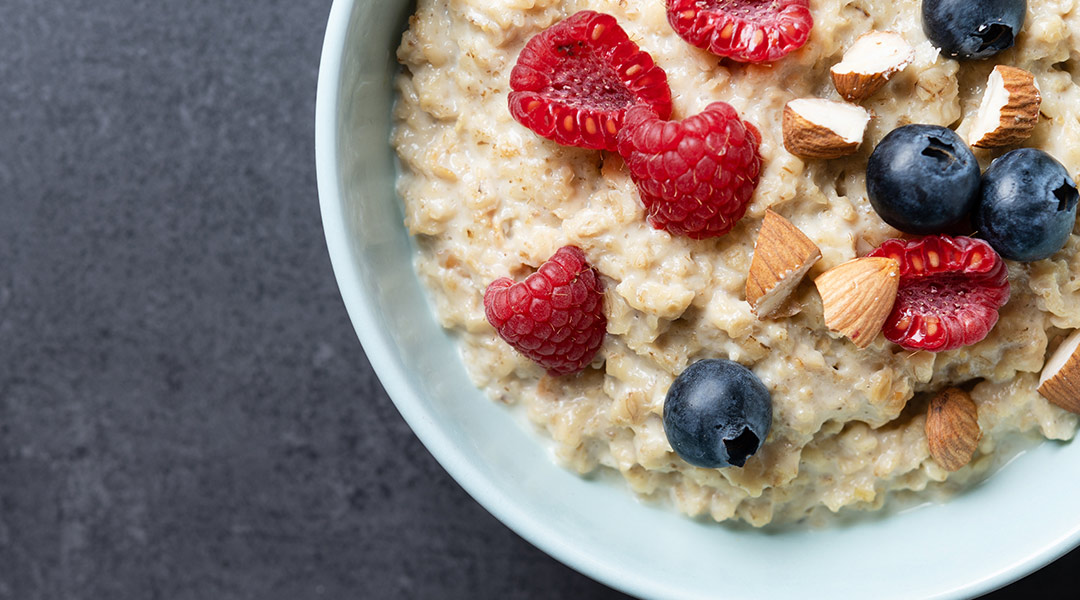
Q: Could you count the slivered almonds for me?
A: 7